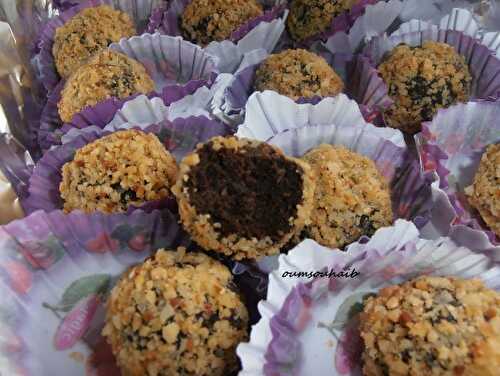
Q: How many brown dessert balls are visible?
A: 12